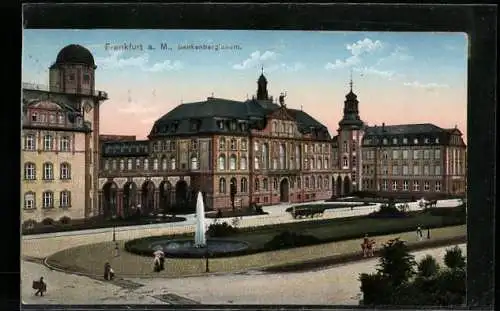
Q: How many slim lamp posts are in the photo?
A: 3